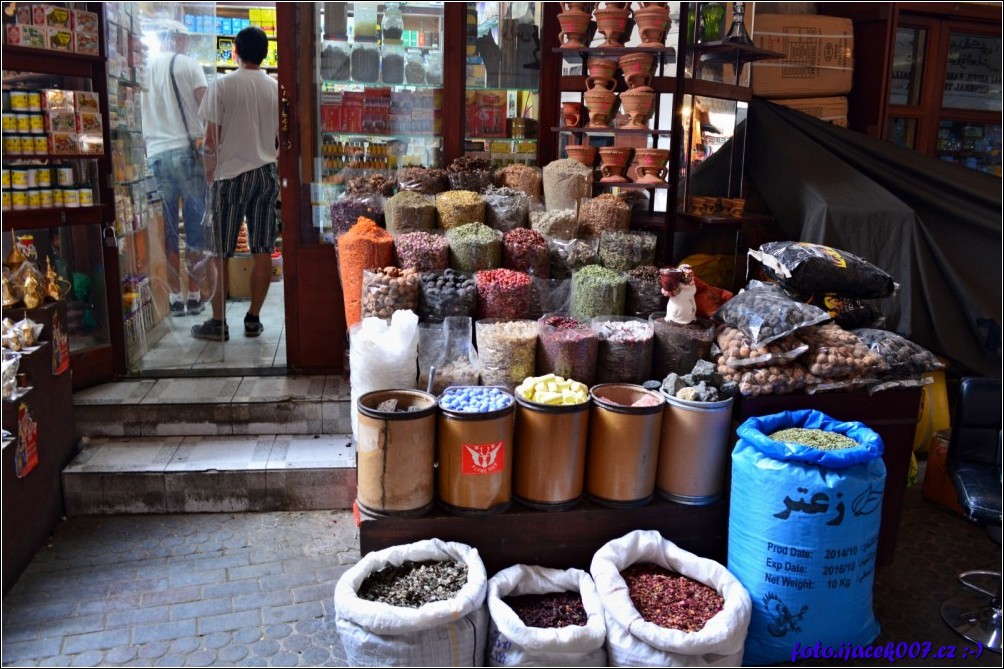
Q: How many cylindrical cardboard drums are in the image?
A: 5